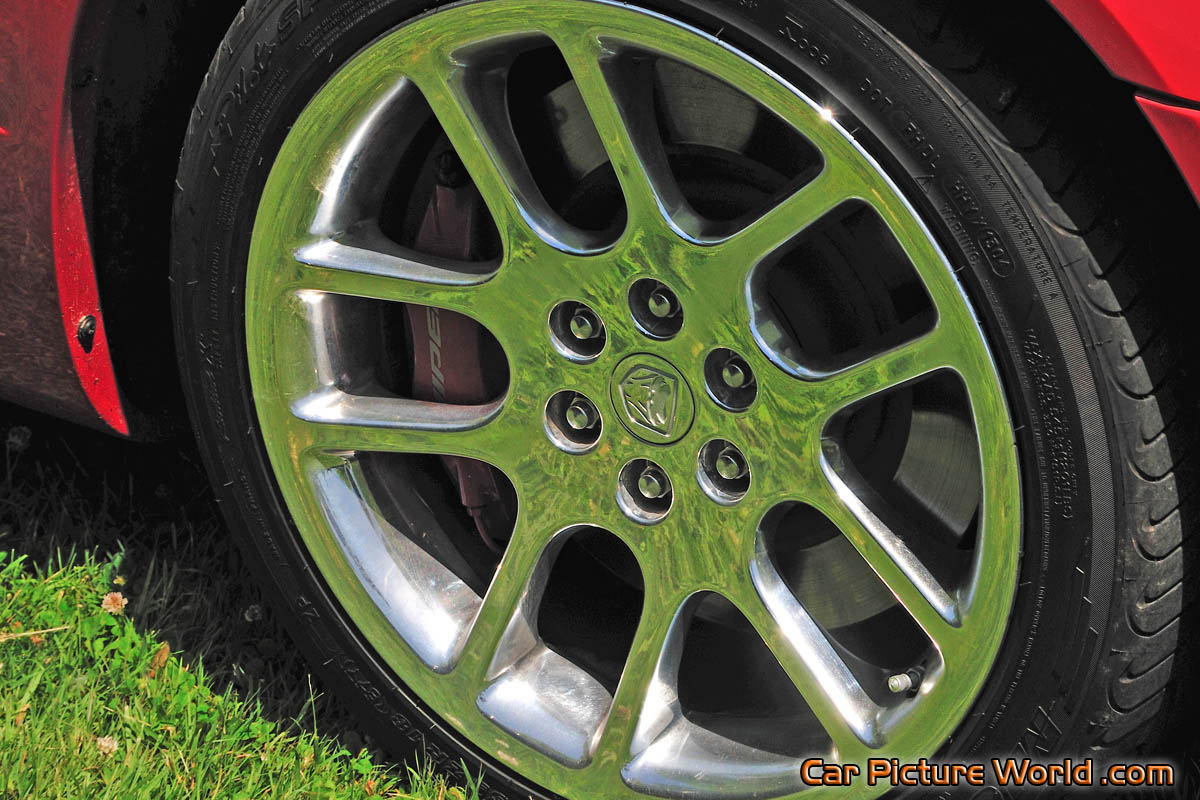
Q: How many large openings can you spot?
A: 10